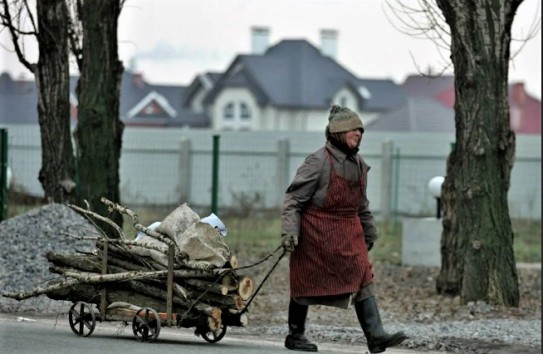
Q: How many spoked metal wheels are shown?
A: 3